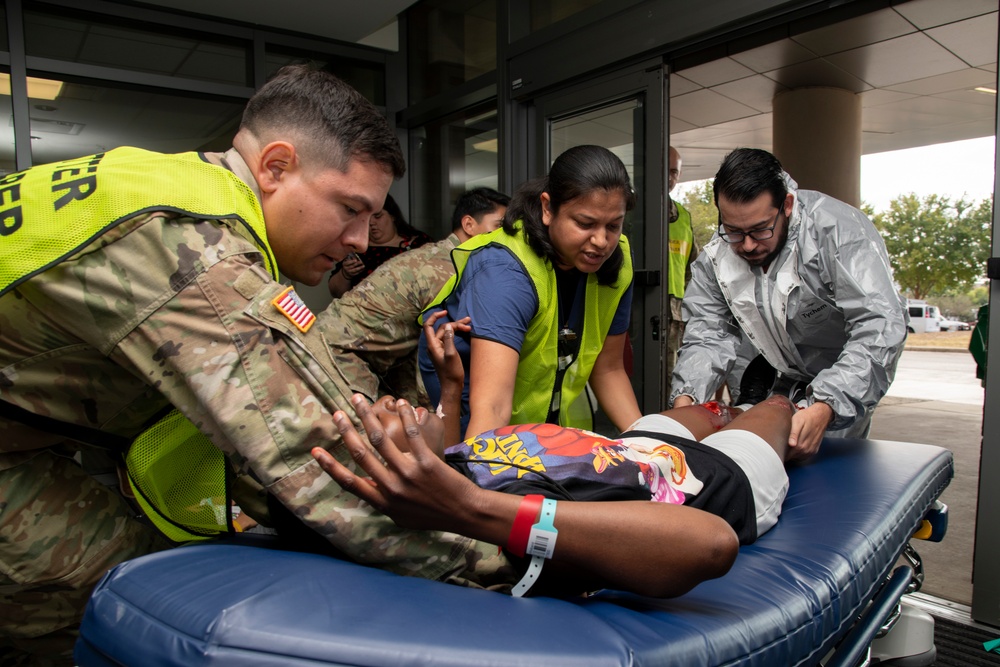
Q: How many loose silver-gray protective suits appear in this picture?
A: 1